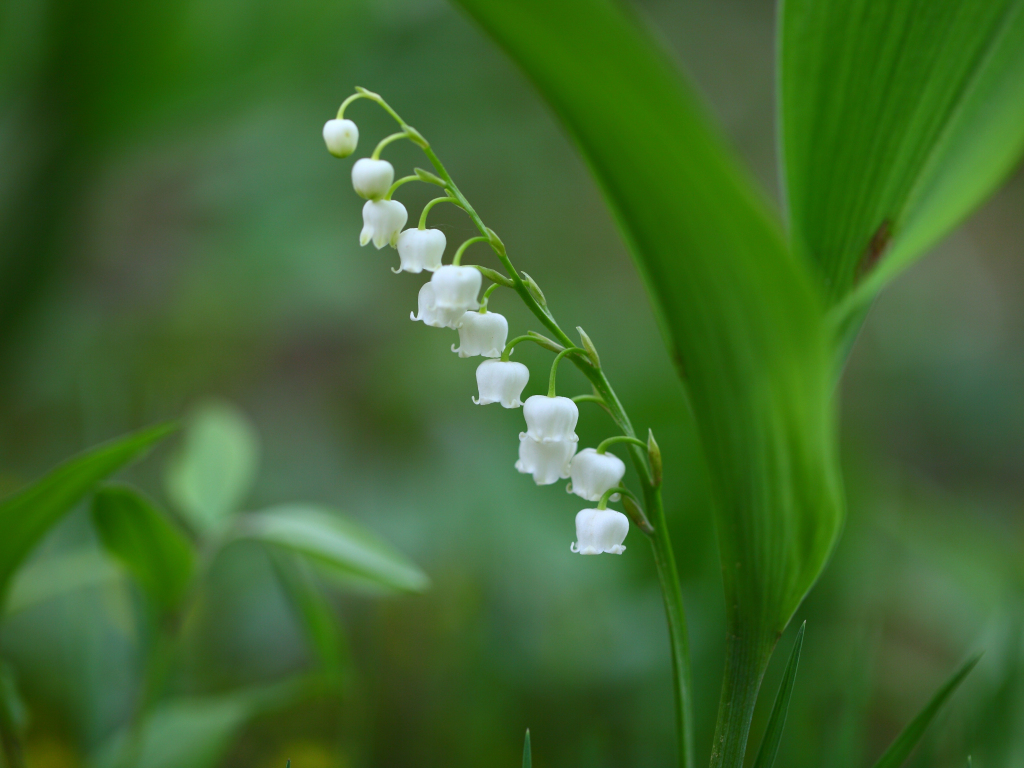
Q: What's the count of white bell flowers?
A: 12